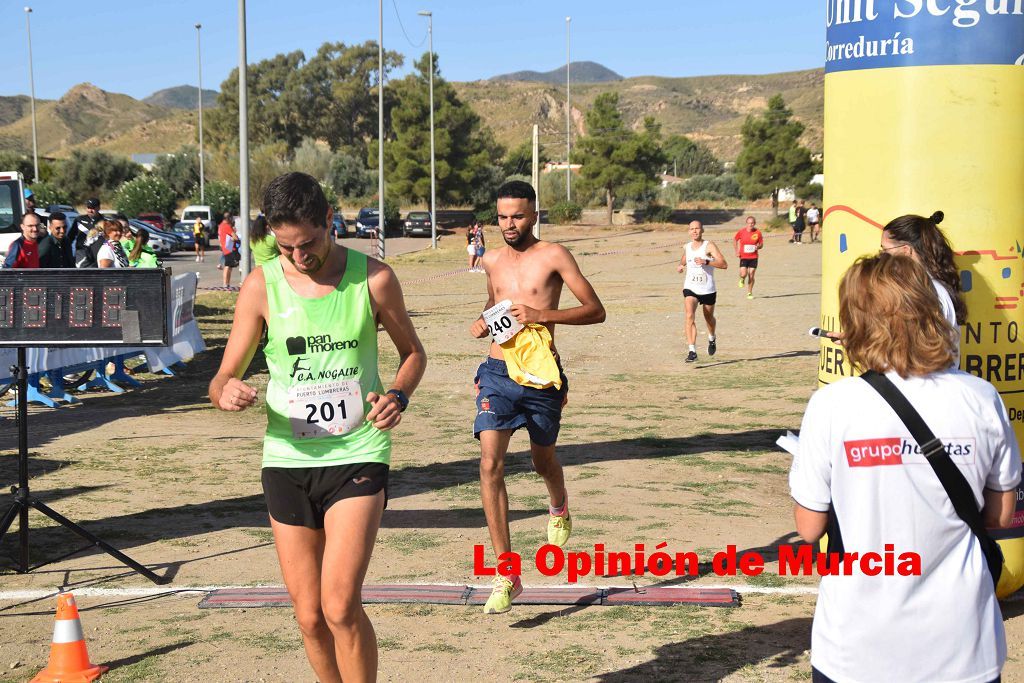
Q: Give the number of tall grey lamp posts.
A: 6